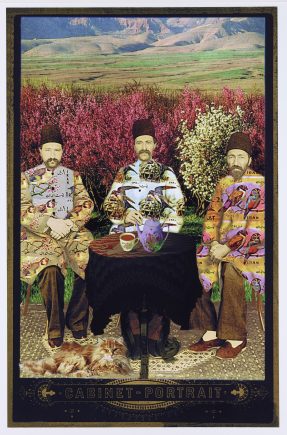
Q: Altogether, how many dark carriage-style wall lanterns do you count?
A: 0